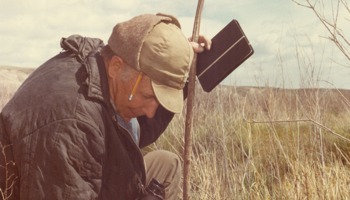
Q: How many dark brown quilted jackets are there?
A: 1